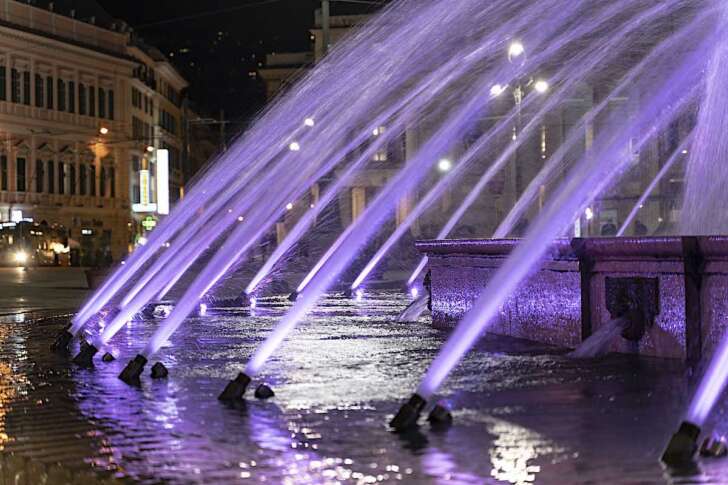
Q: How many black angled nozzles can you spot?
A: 6